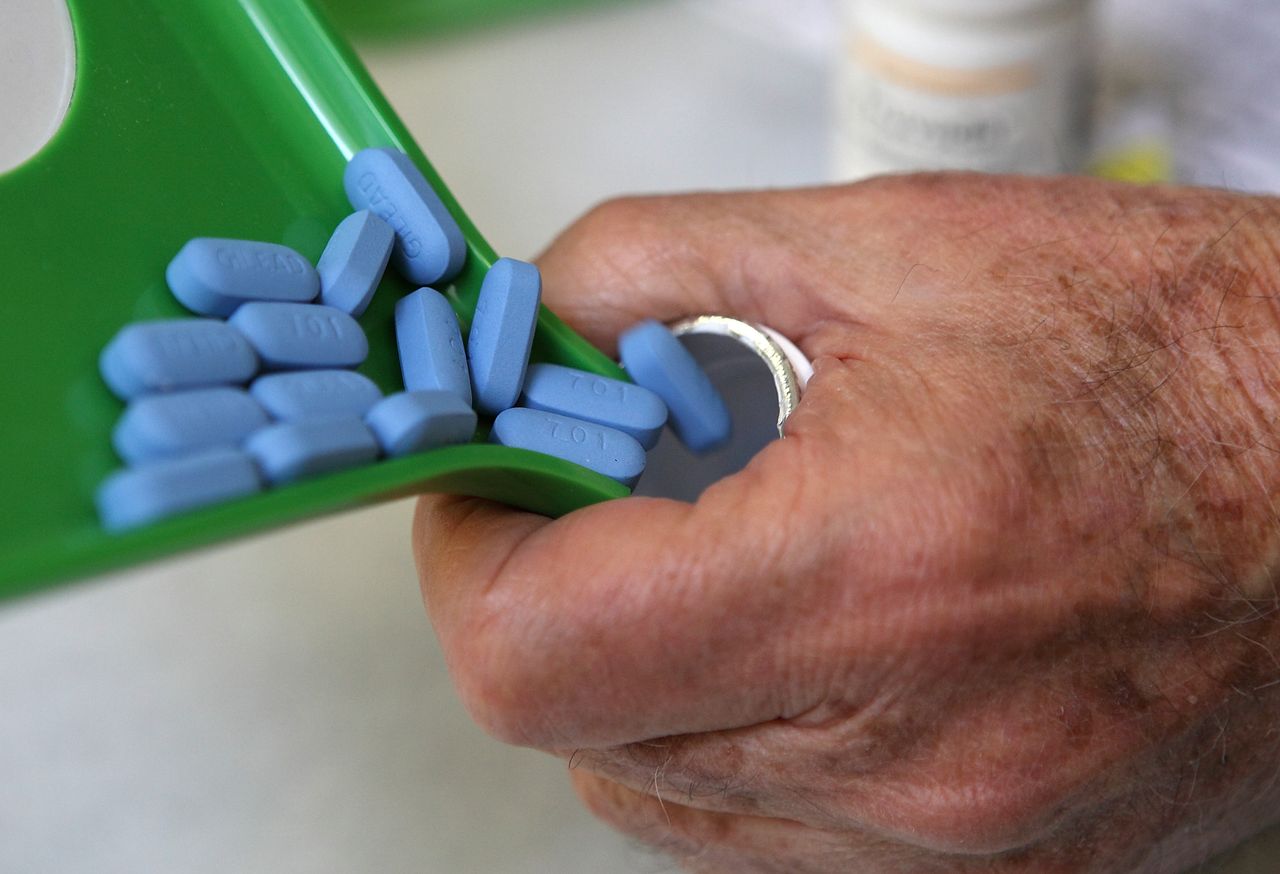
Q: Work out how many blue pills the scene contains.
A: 15